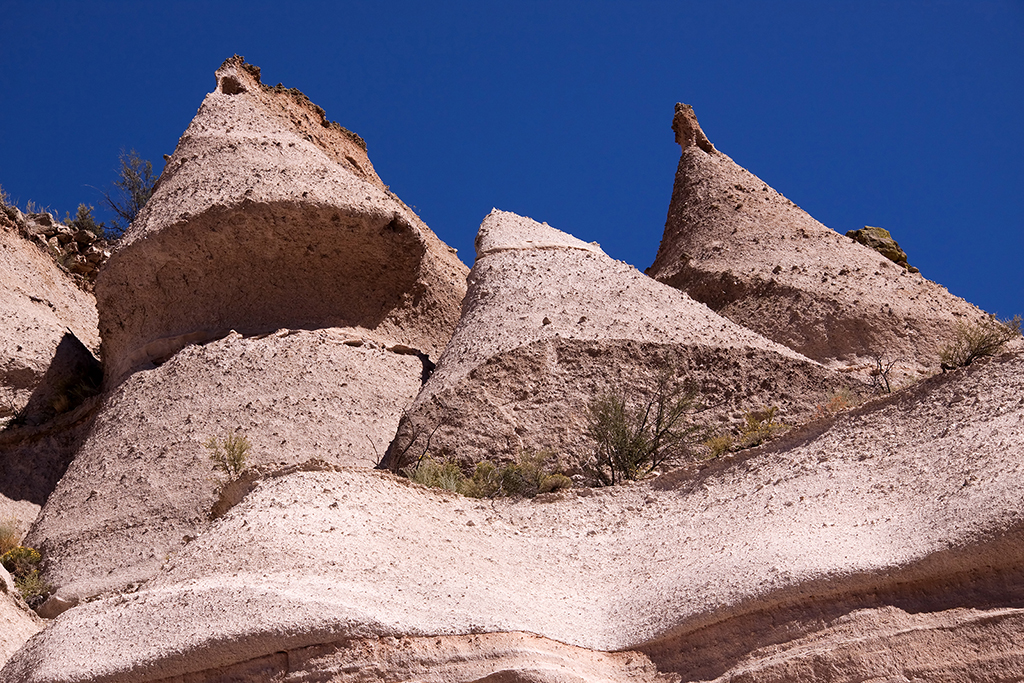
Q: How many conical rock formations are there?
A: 3